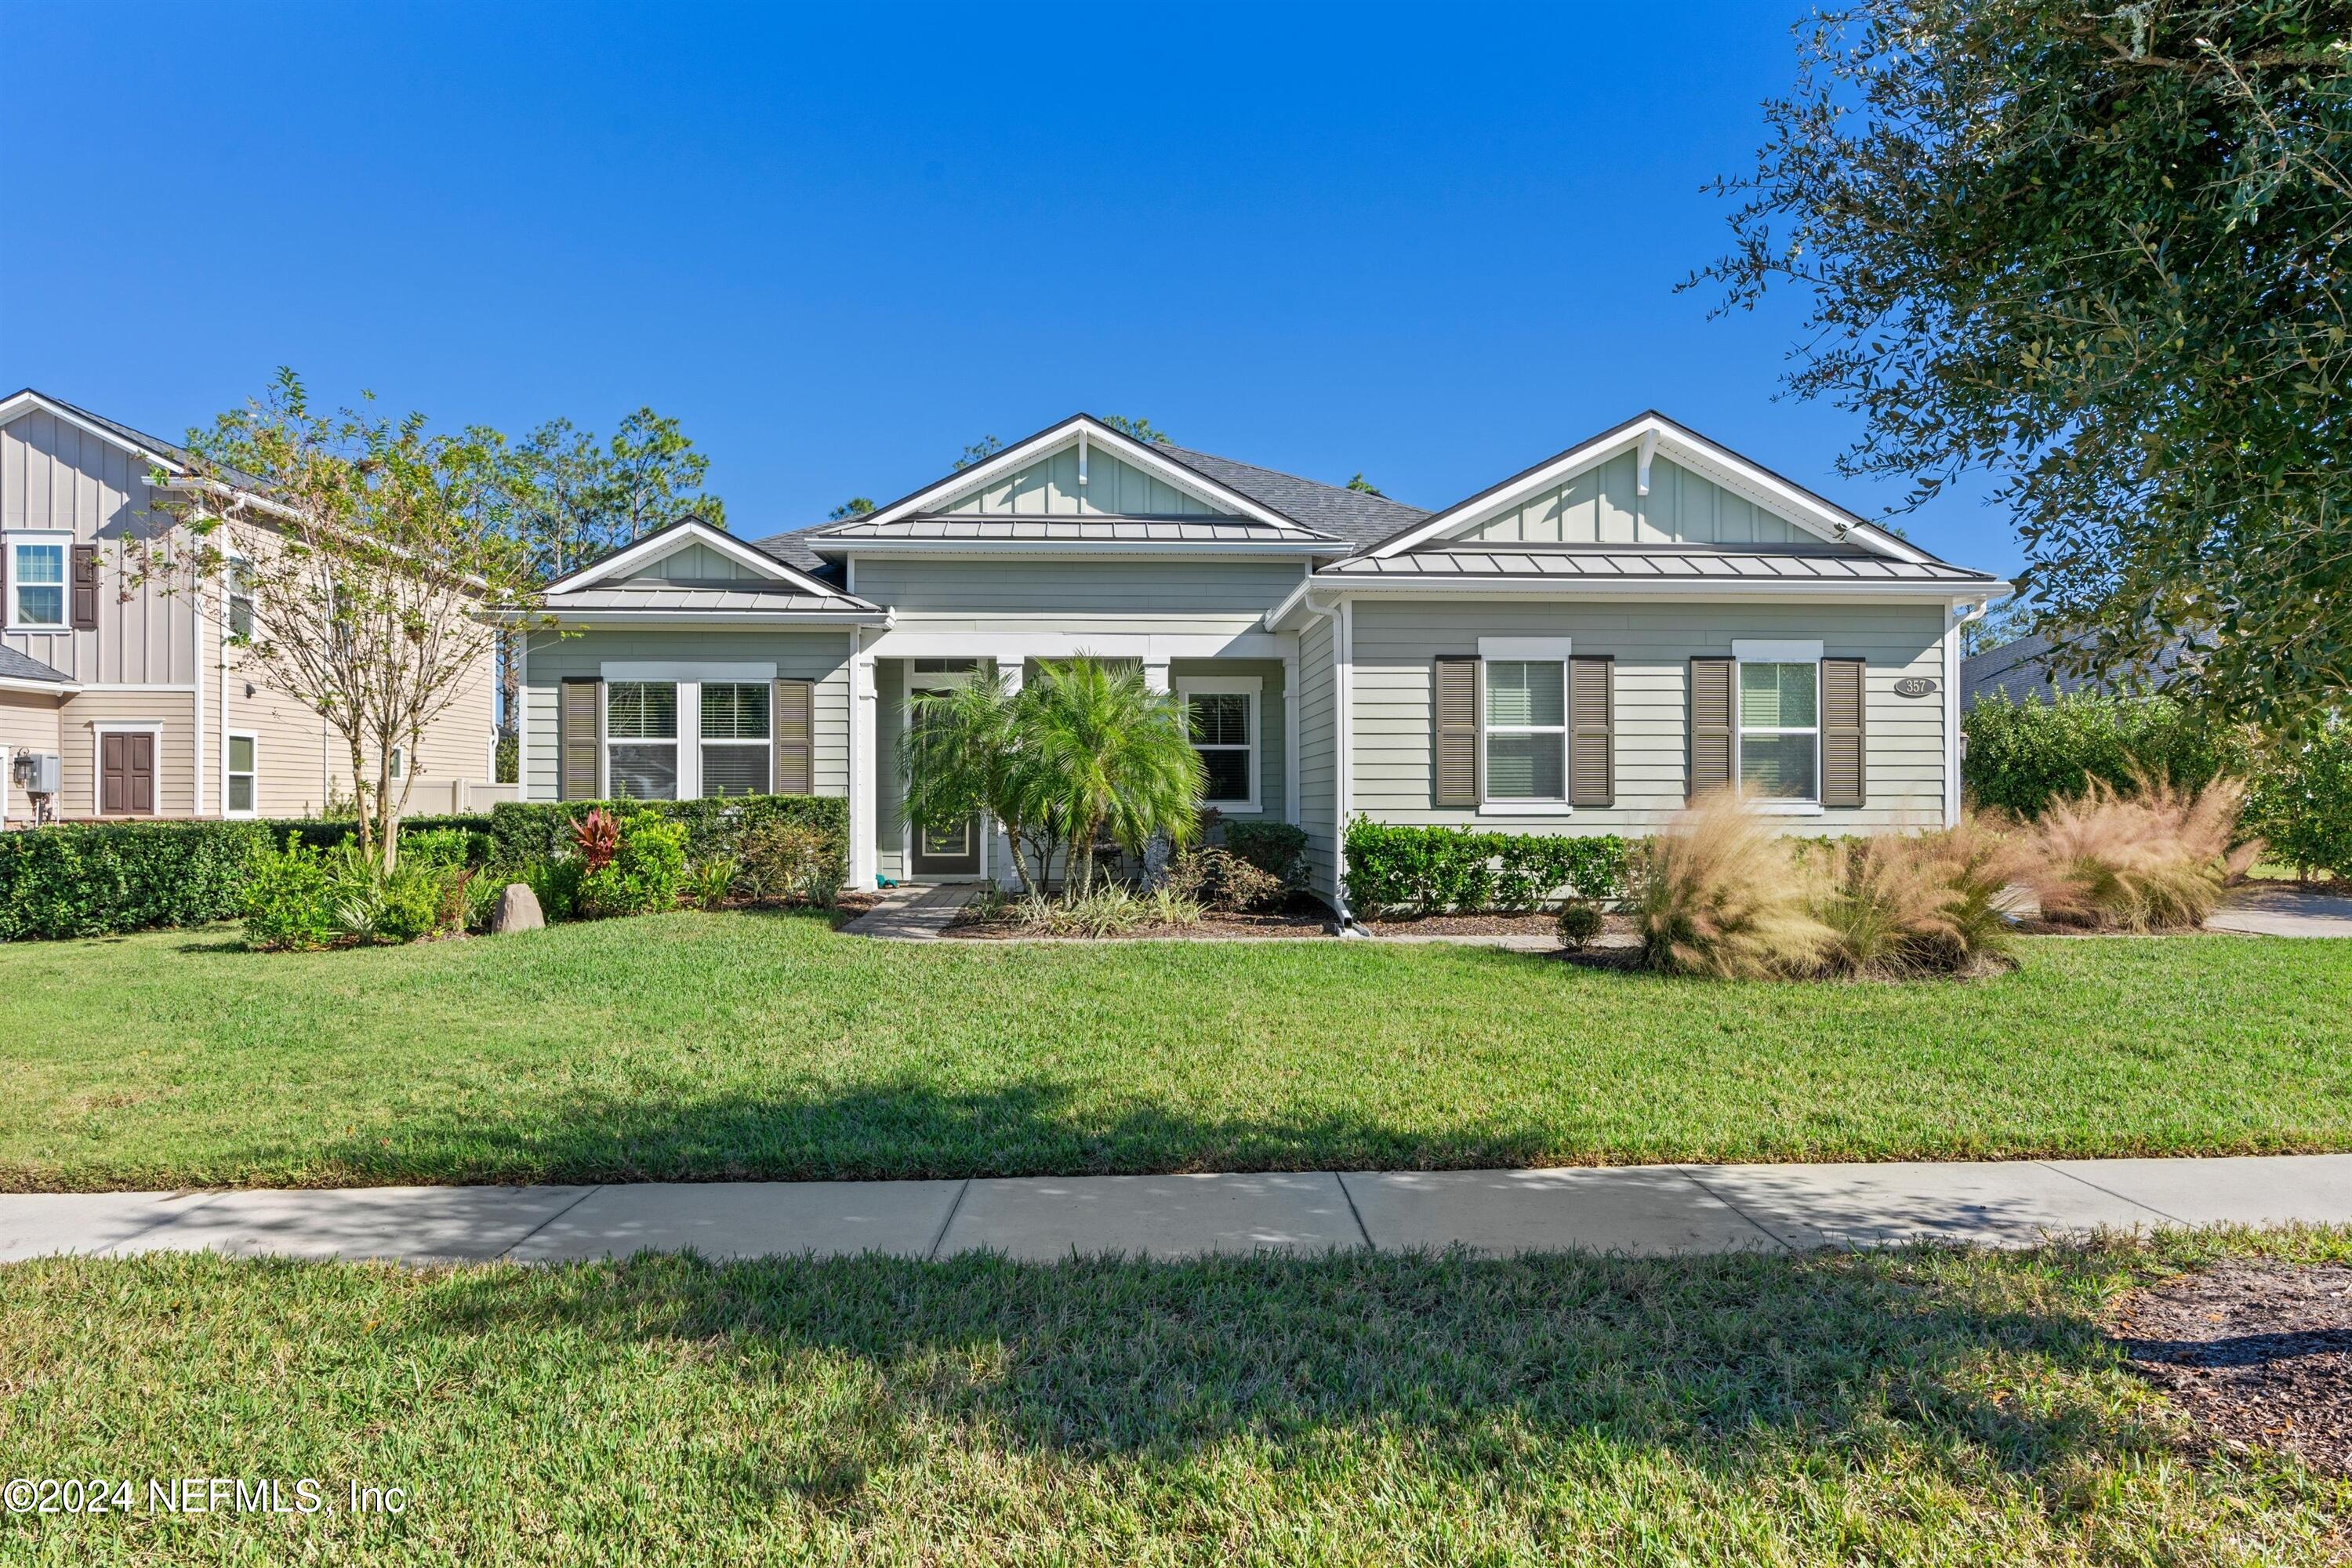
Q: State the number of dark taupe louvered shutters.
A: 6